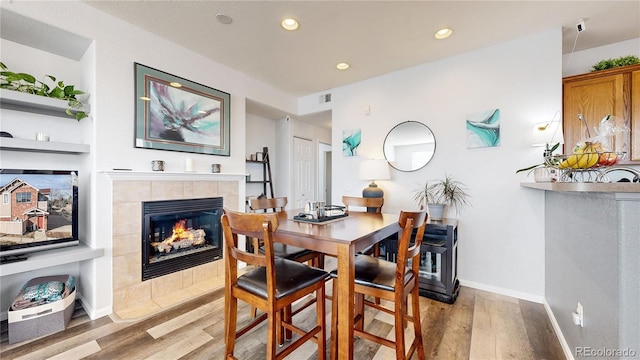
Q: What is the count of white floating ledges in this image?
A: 3